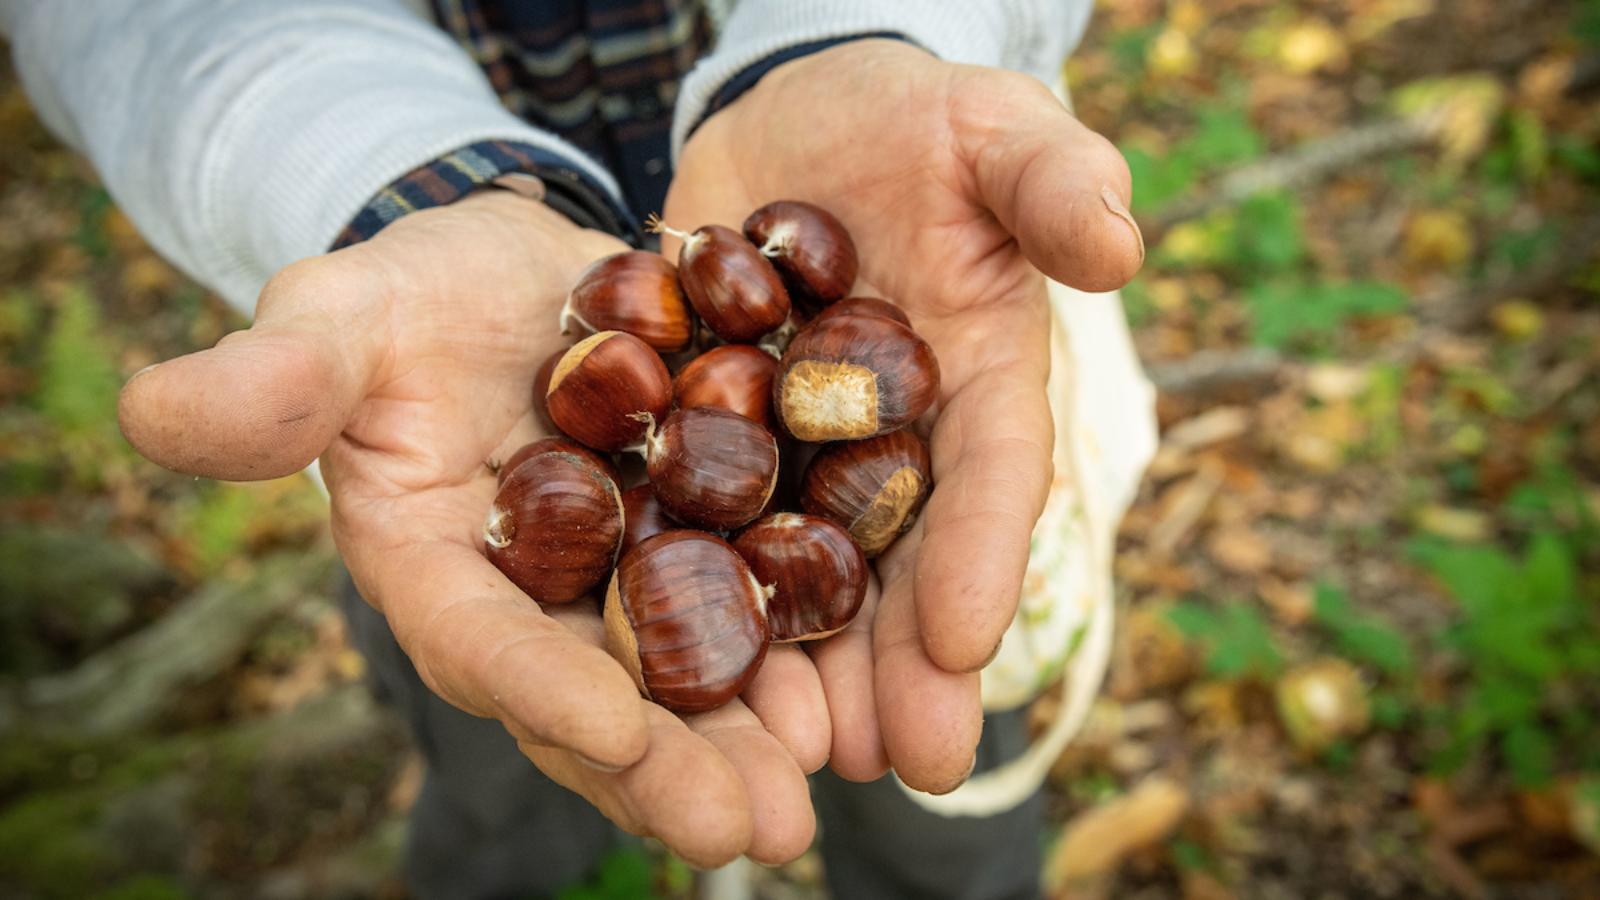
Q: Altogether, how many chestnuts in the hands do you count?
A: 15